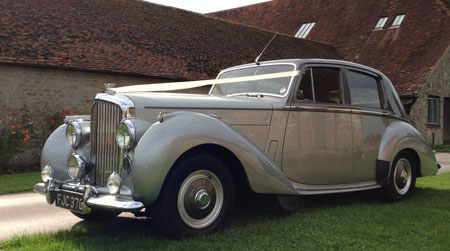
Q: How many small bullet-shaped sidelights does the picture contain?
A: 2